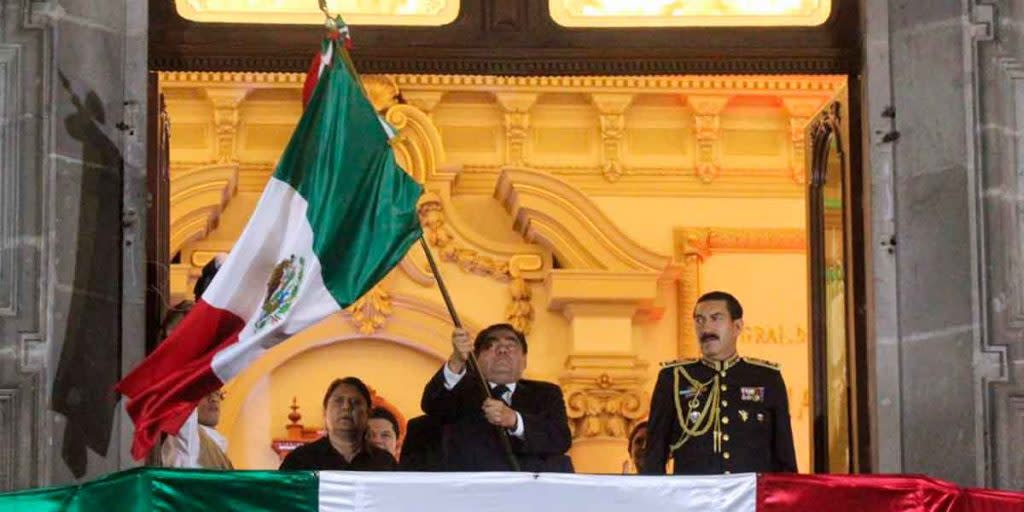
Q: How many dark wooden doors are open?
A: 2